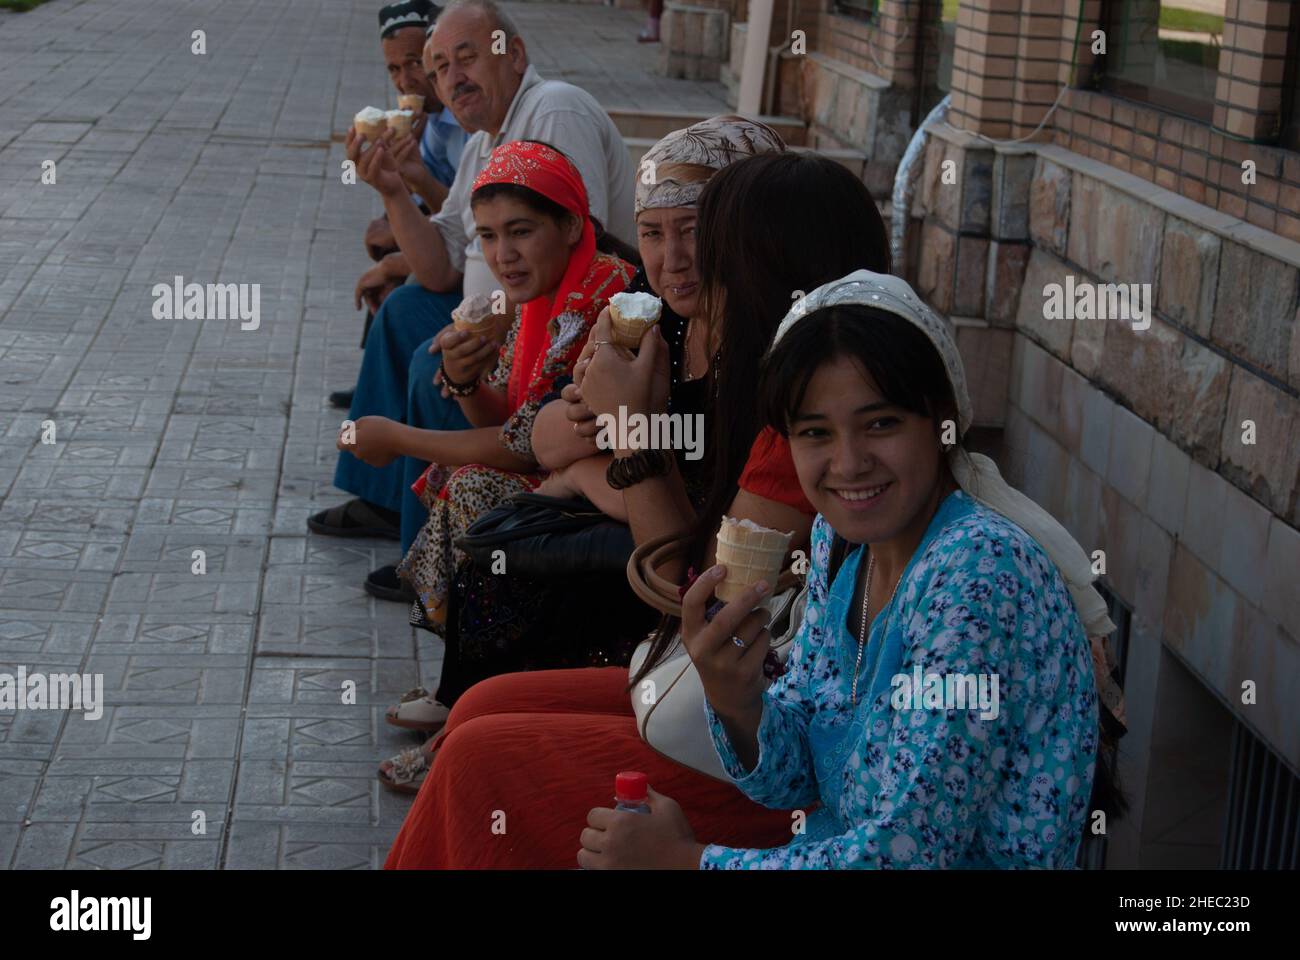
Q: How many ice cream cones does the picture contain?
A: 6